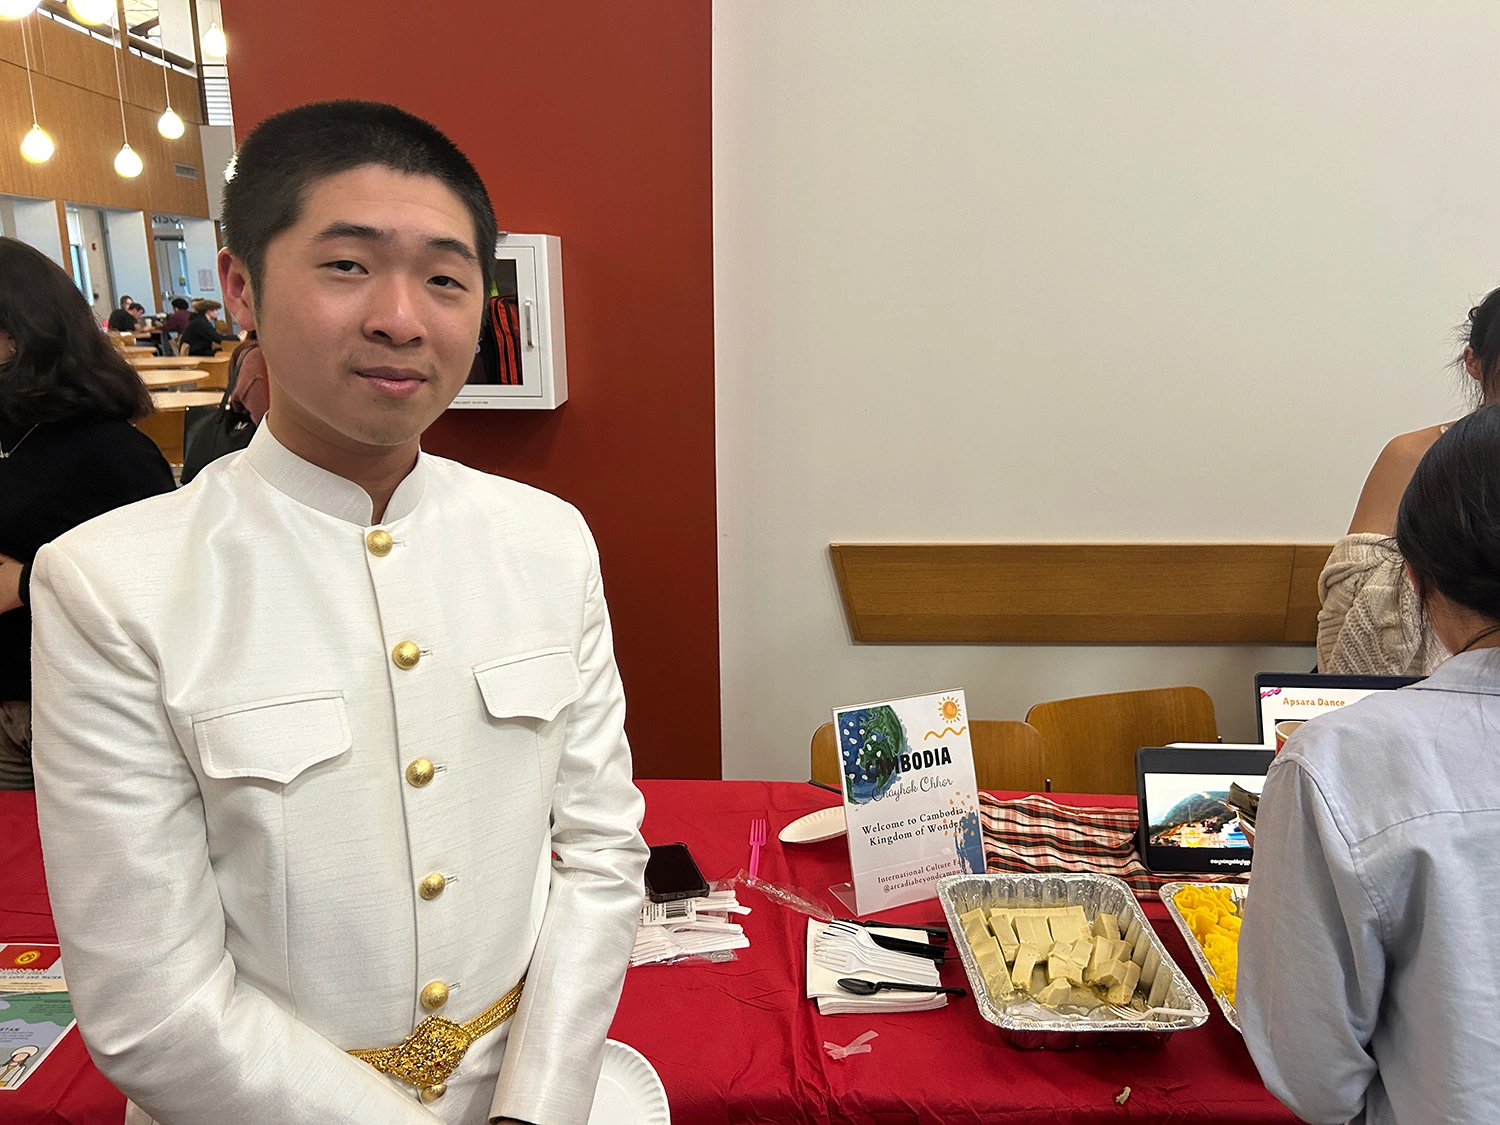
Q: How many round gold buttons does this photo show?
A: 6